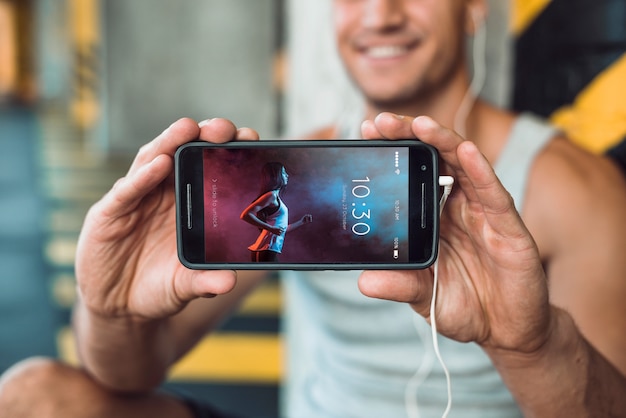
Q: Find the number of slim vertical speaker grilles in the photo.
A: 2